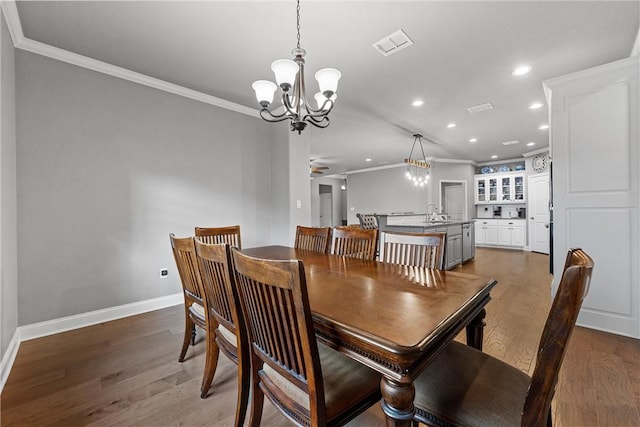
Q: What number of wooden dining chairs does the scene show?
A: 8